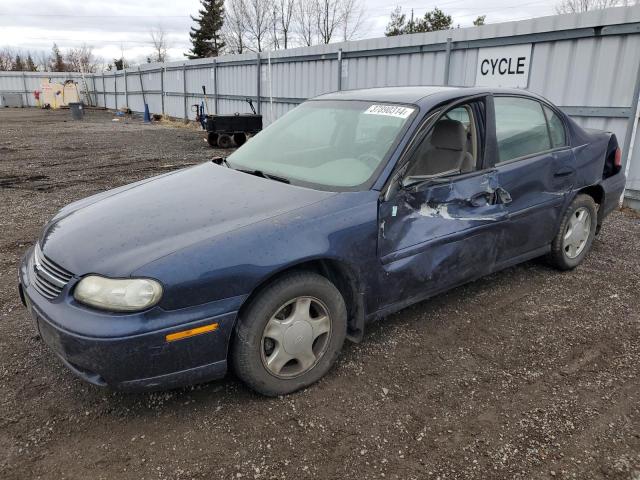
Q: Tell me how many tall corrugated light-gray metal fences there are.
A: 1